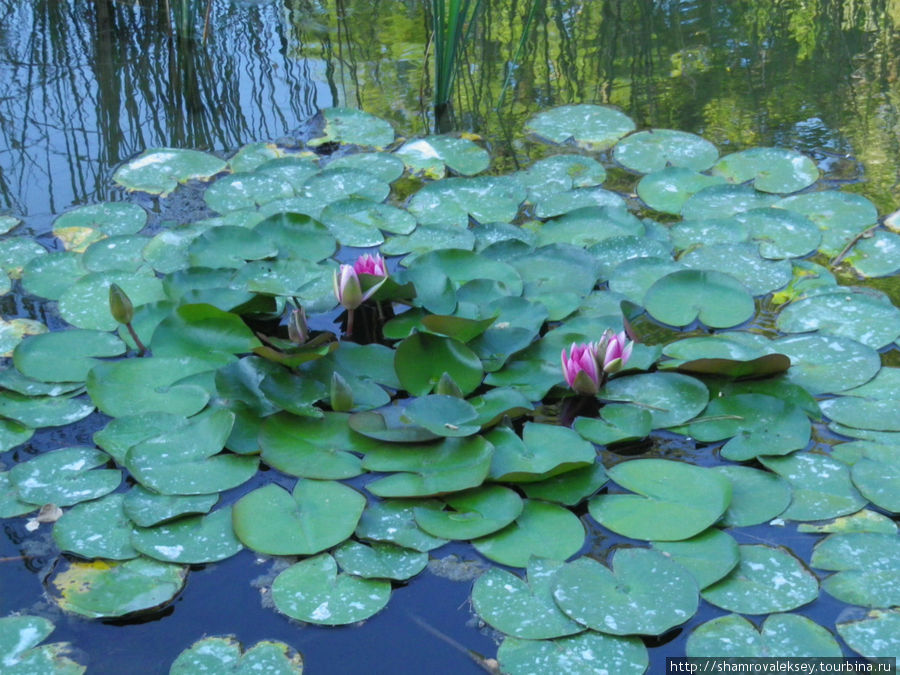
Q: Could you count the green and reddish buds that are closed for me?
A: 4